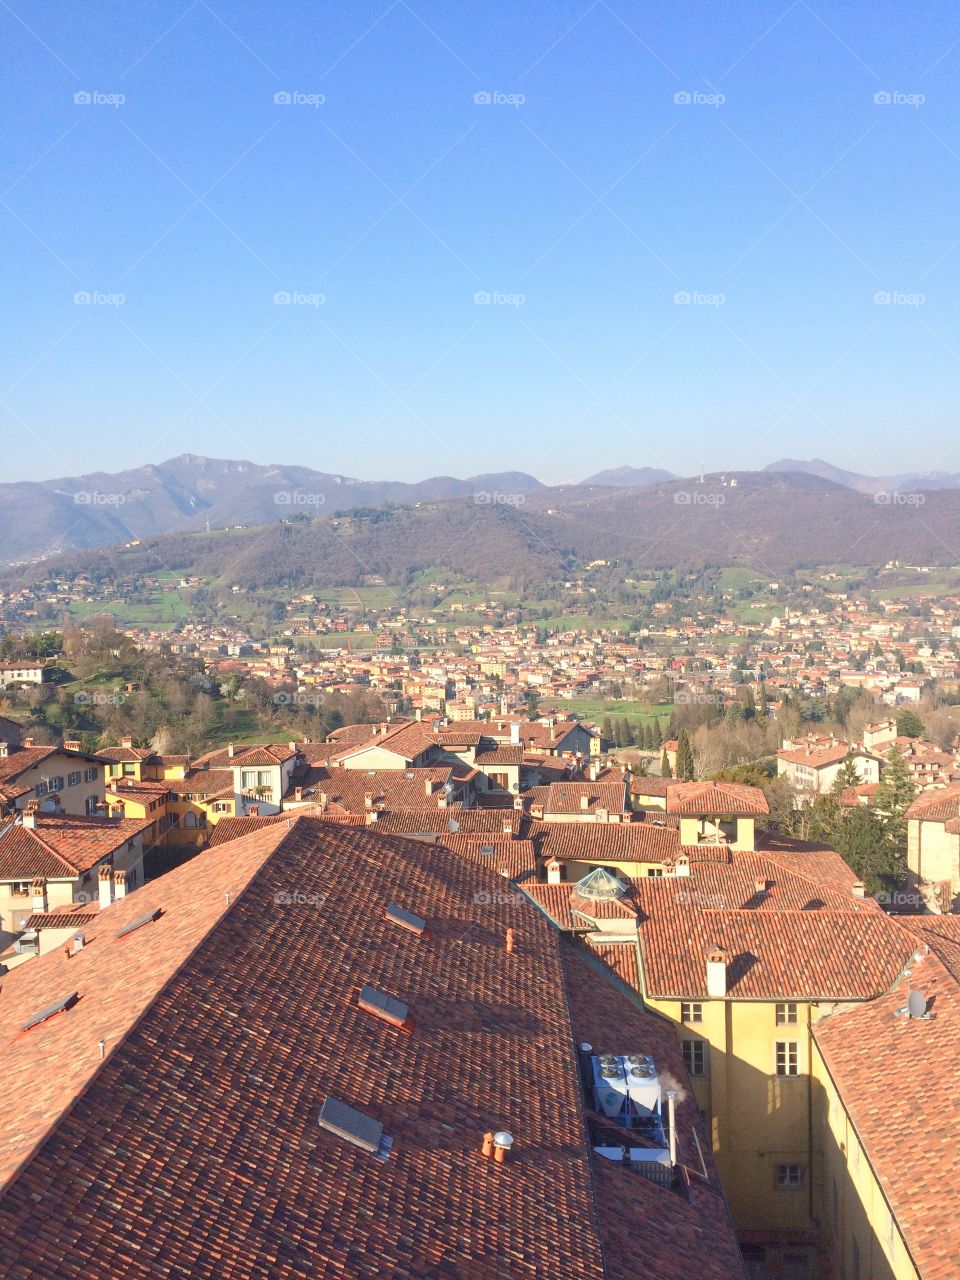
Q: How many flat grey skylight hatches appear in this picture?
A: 5